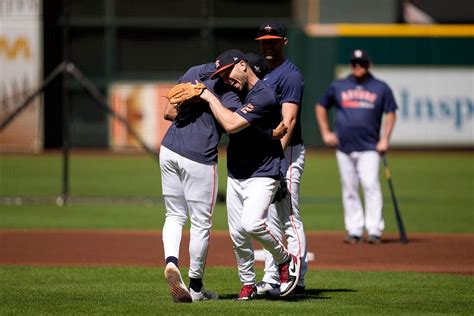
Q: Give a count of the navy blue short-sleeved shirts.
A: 4